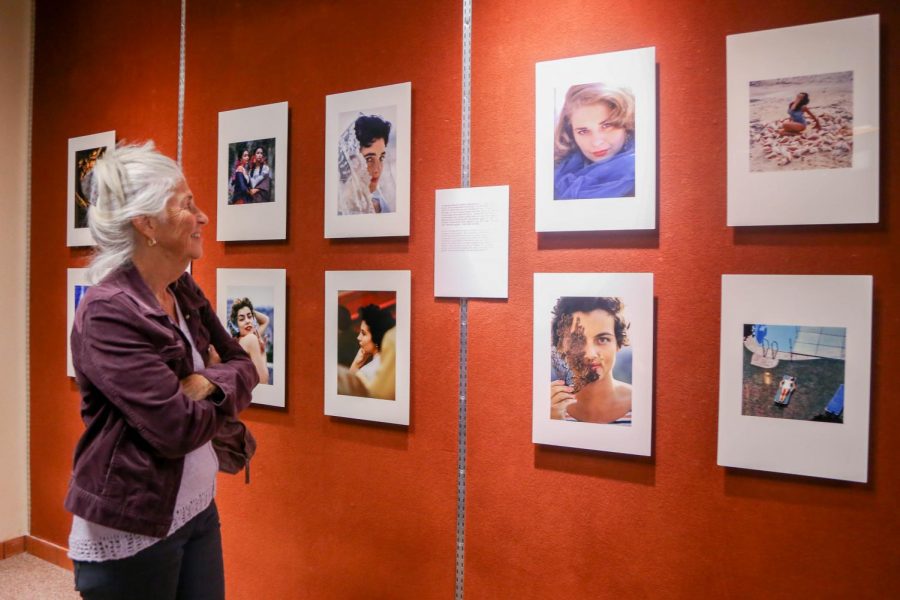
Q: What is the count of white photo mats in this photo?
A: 10